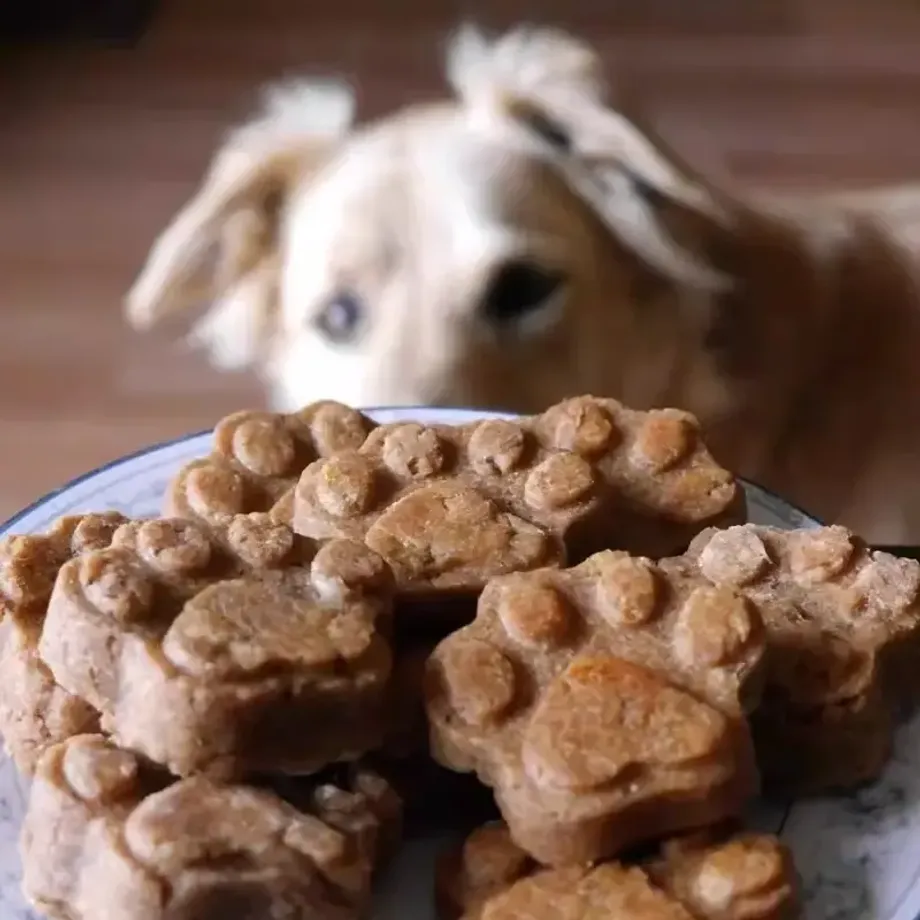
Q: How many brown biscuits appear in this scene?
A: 9